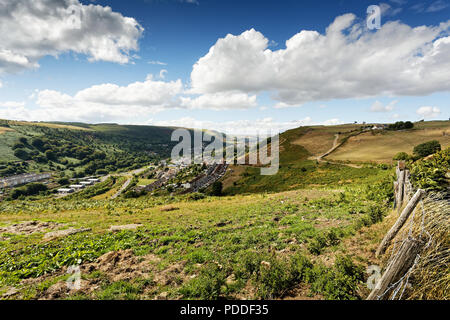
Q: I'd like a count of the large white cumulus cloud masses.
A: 2